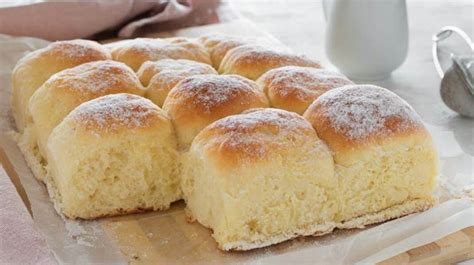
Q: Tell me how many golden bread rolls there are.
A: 11